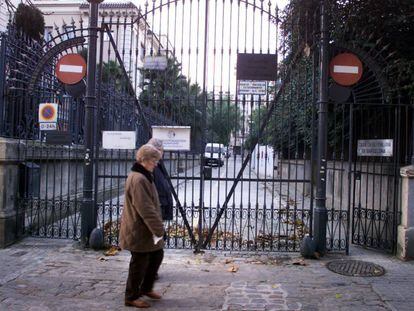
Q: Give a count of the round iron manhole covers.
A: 1